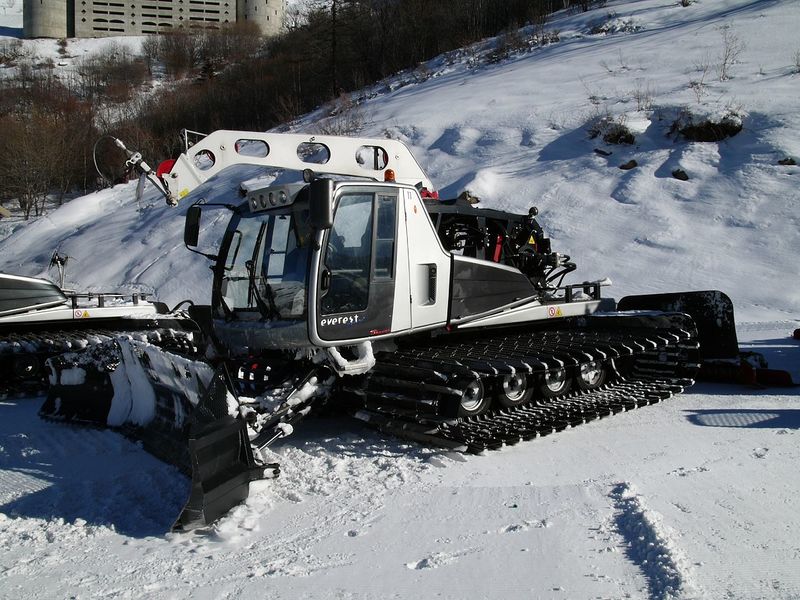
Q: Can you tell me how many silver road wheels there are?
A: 4